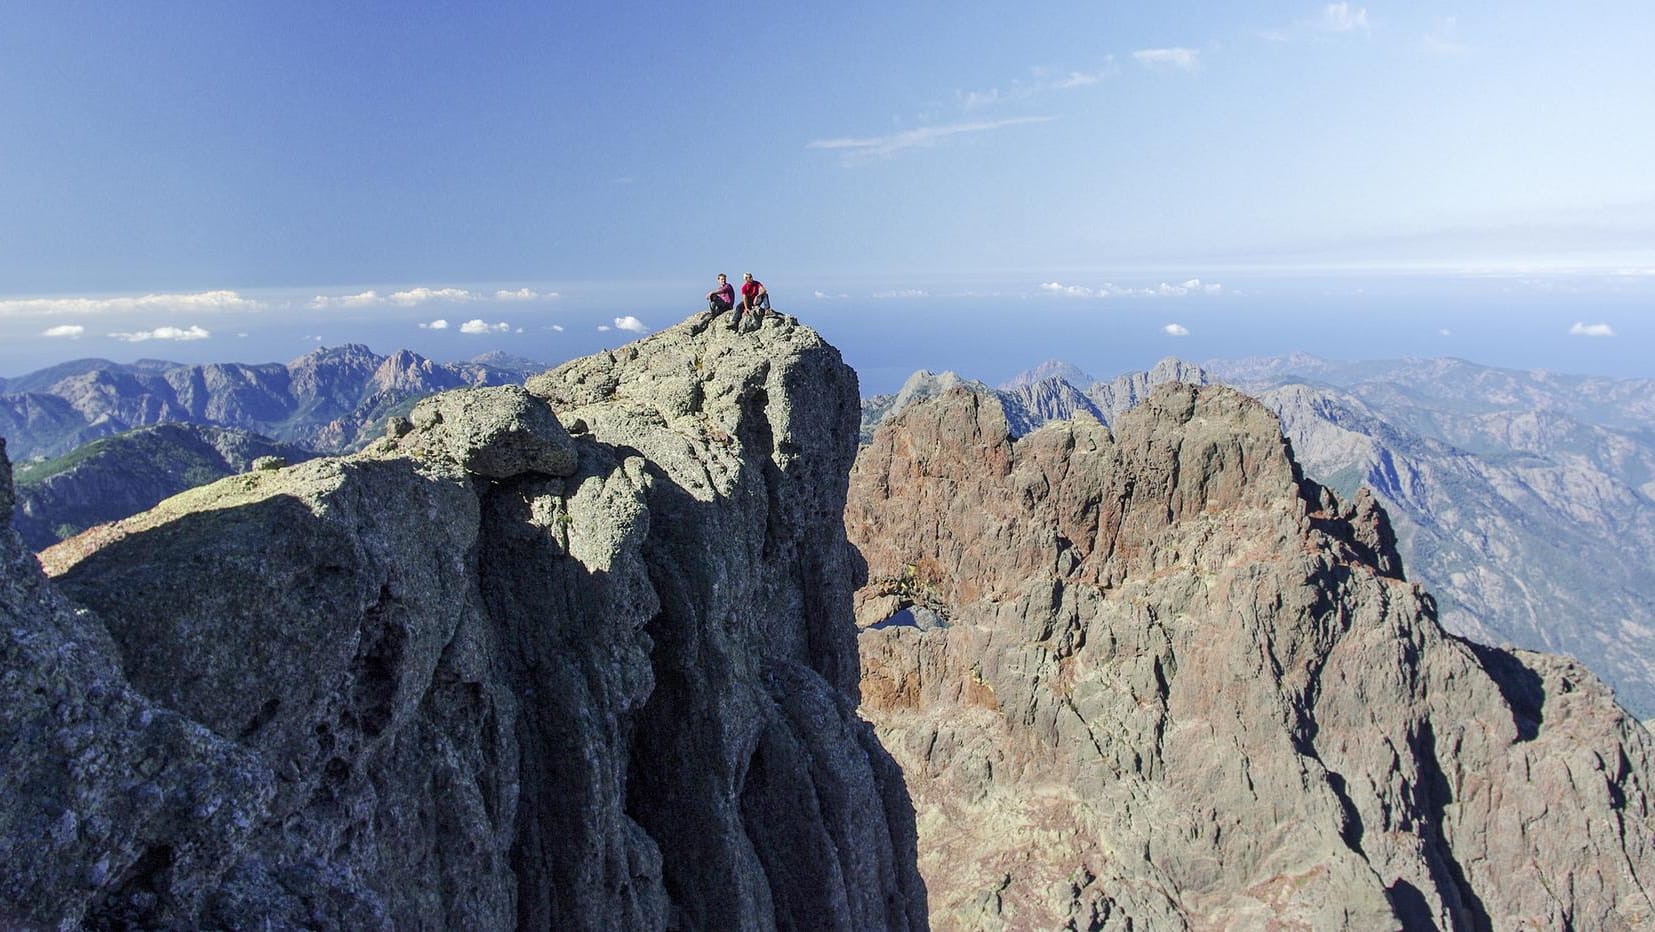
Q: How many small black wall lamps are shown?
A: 0